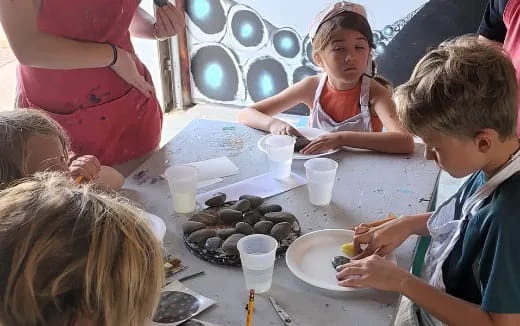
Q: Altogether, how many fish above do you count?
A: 0